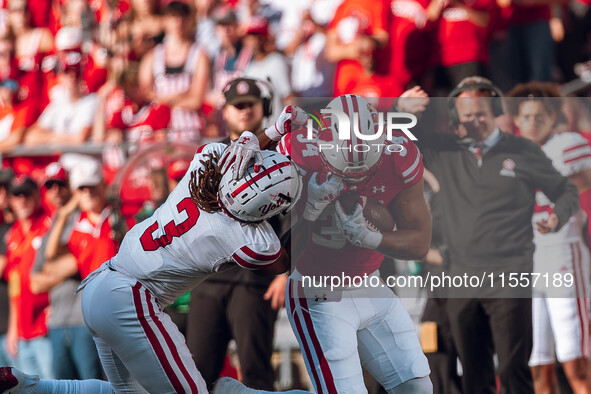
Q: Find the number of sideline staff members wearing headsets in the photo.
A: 2